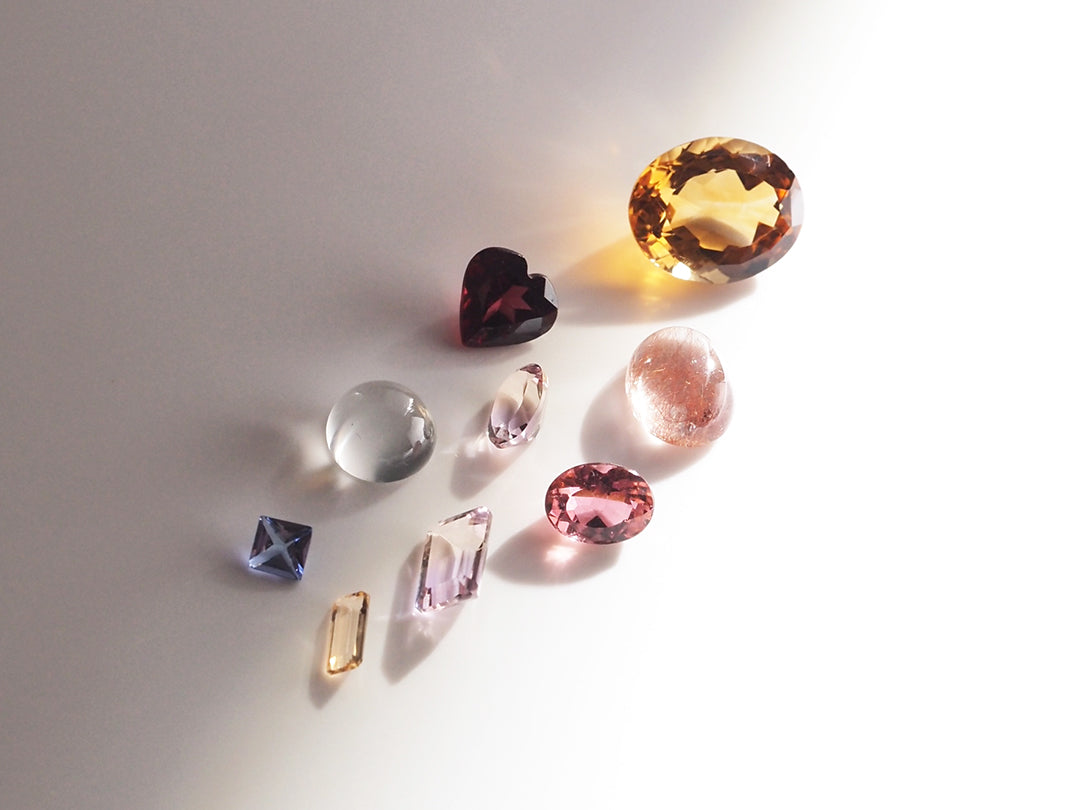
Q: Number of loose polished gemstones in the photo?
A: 9